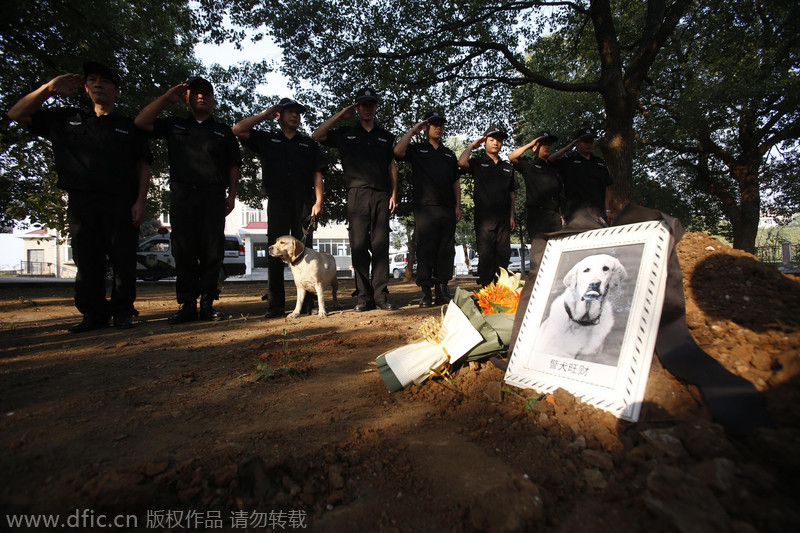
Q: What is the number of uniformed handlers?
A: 8